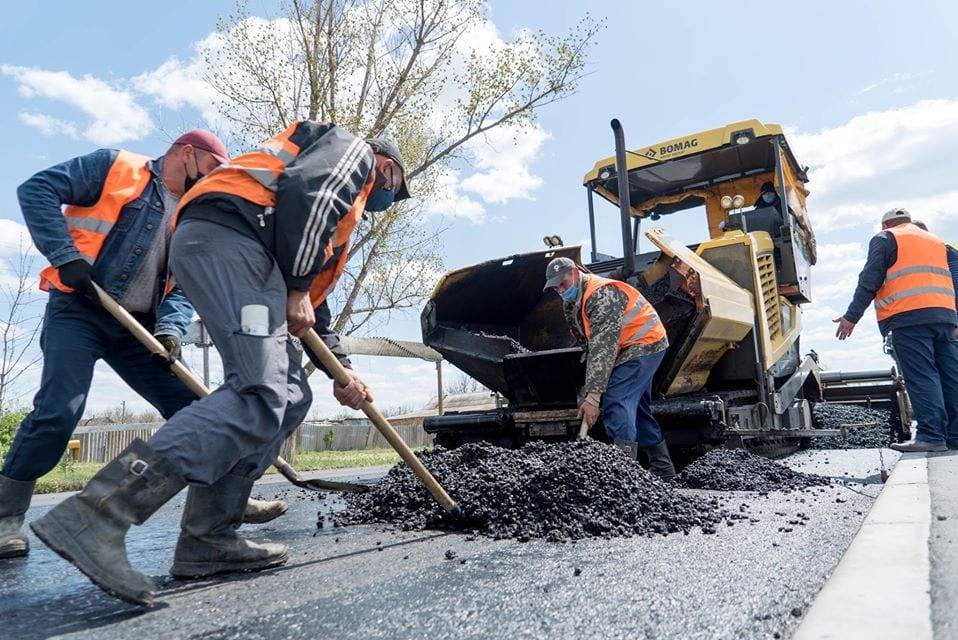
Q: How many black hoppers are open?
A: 1